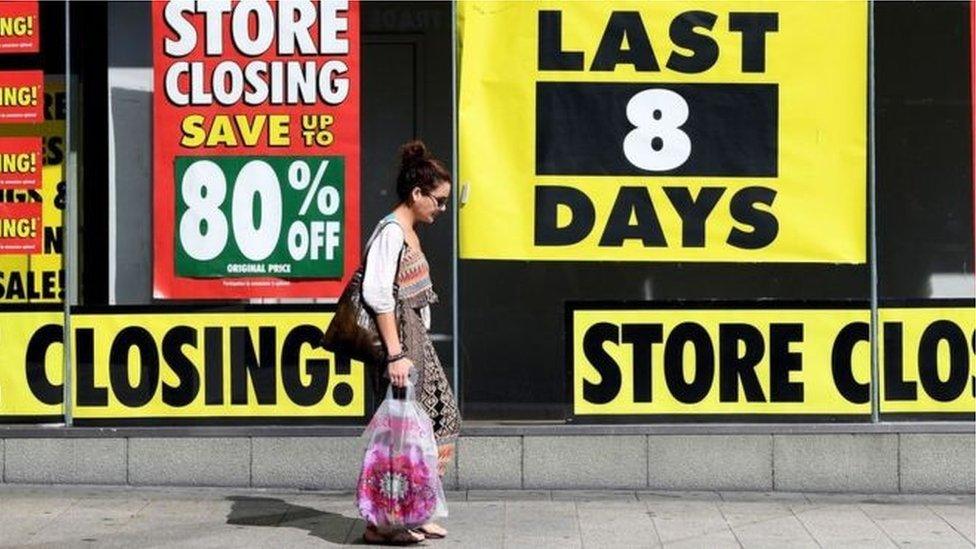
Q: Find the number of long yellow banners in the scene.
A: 2